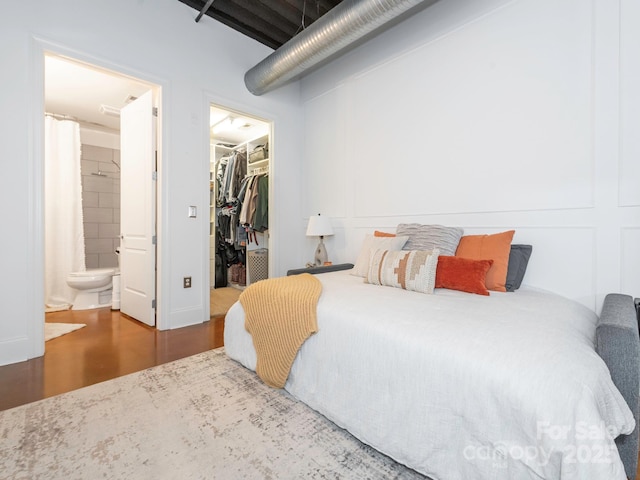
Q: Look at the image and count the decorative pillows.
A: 7